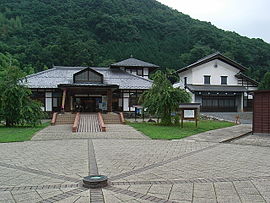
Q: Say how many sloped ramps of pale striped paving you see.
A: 1